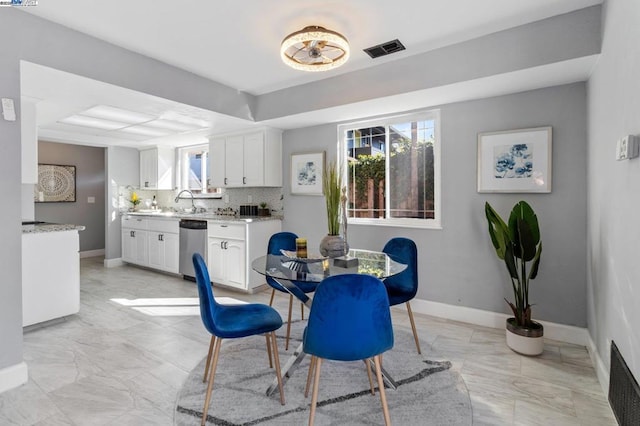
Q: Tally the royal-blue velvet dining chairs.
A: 4